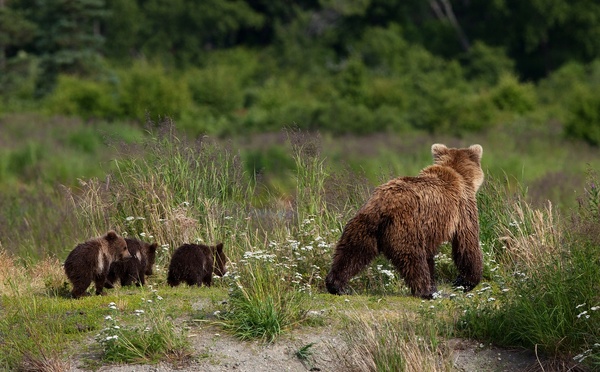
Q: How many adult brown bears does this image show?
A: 1